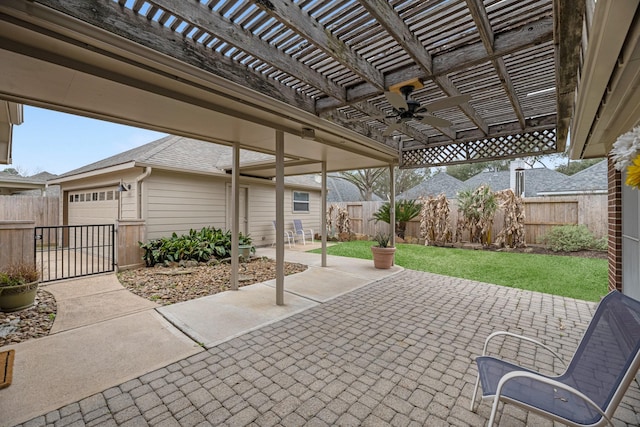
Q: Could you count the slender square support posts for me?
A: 4